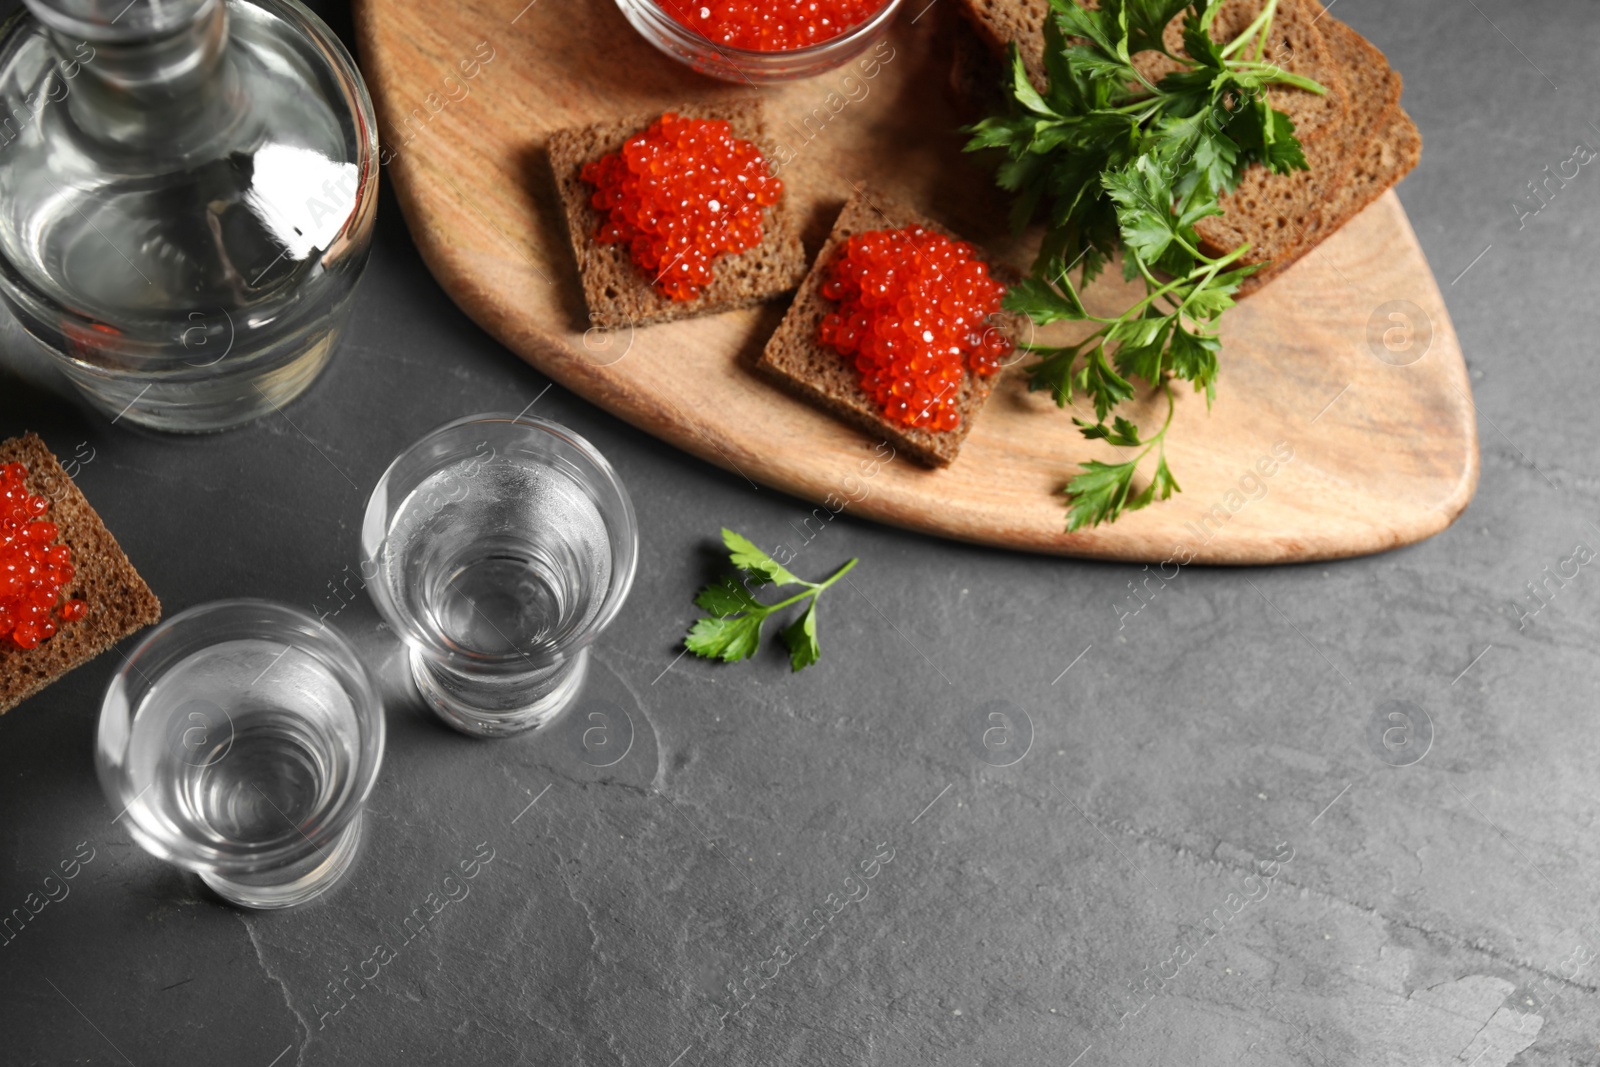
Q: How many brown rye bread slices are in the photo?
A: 6